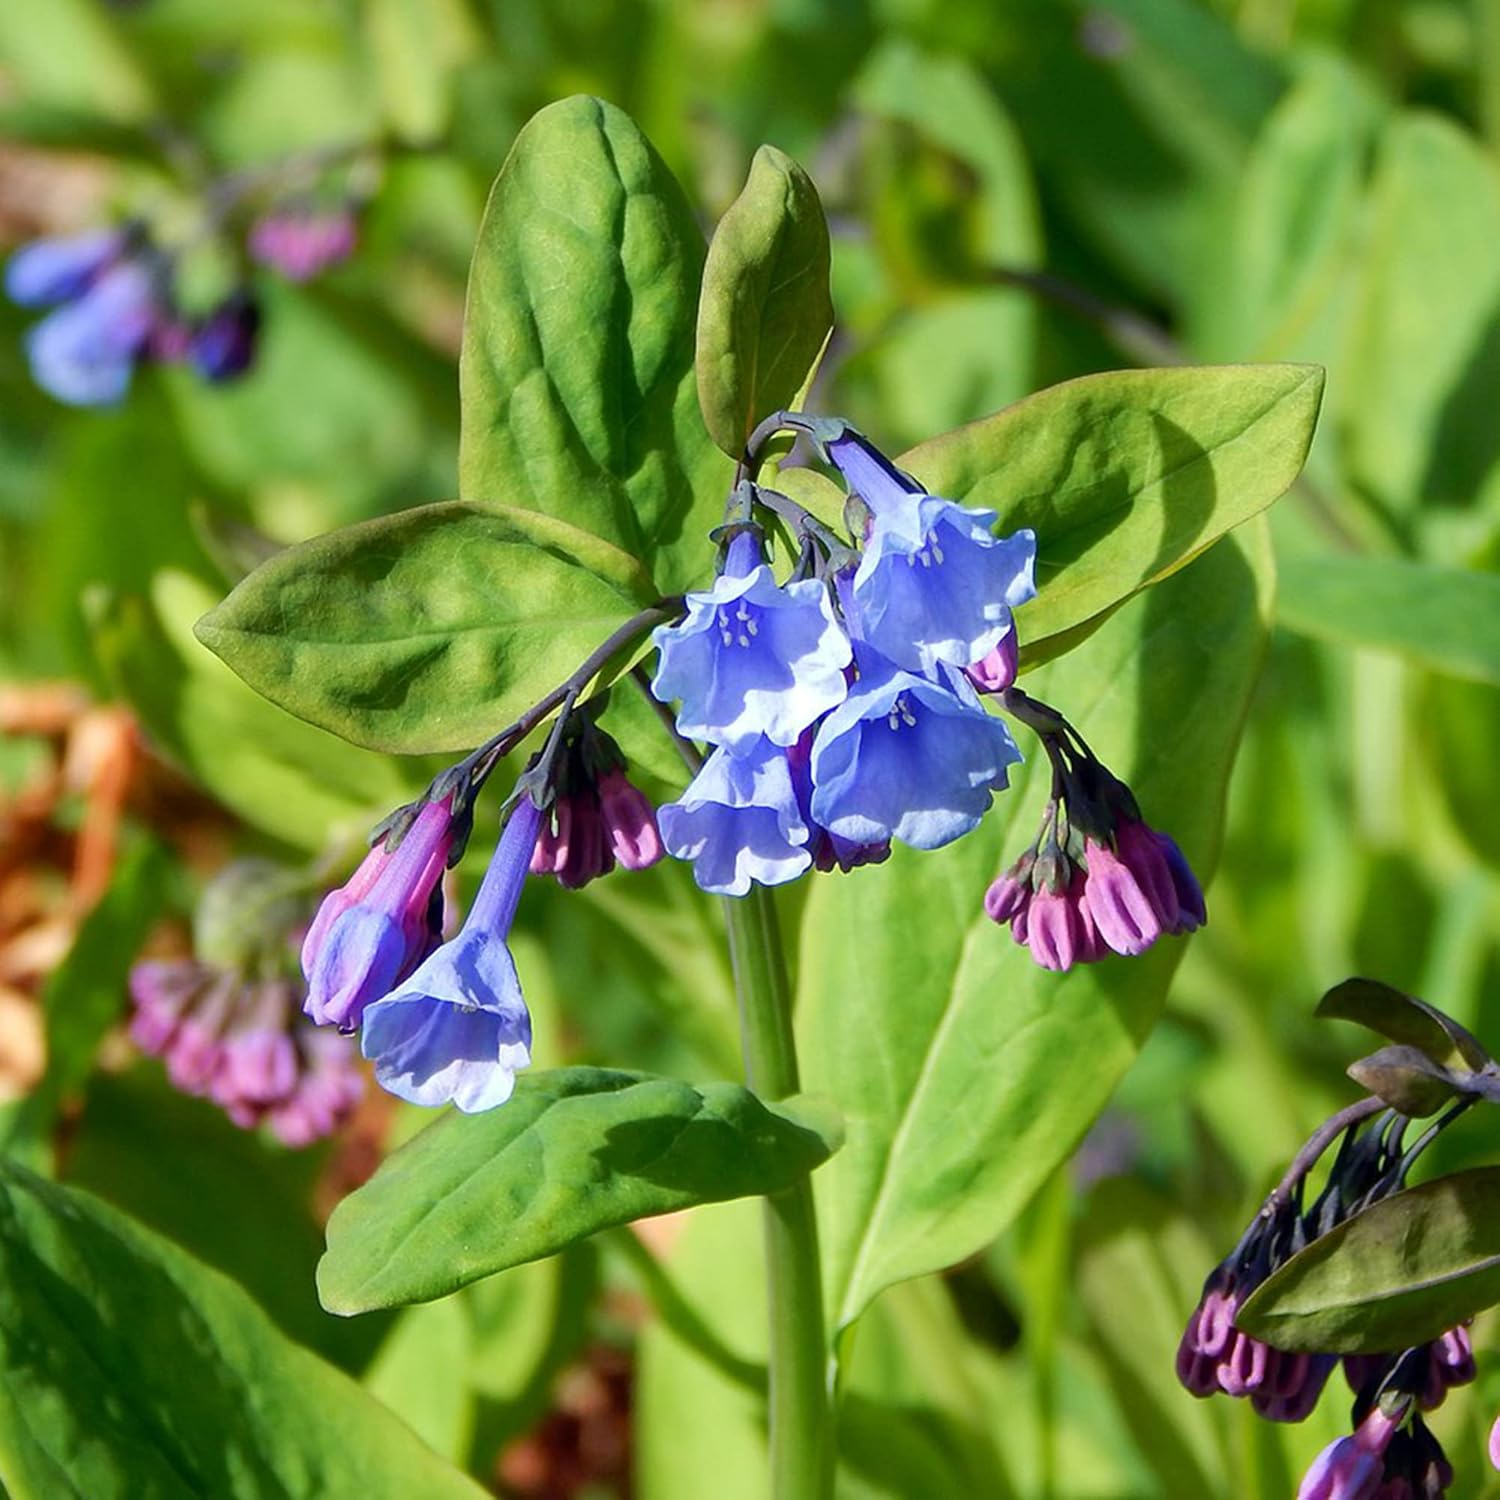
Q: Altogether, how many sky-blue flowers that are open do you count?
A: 5